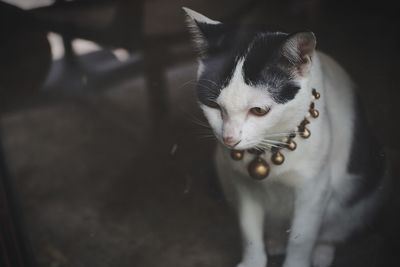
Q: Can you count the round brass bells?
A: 7